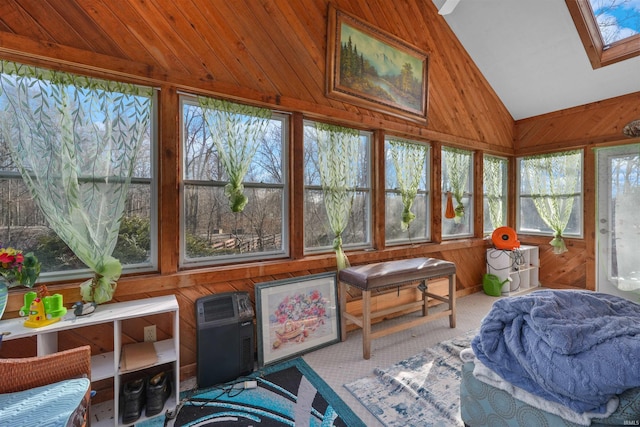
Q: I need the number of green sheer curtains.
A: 7